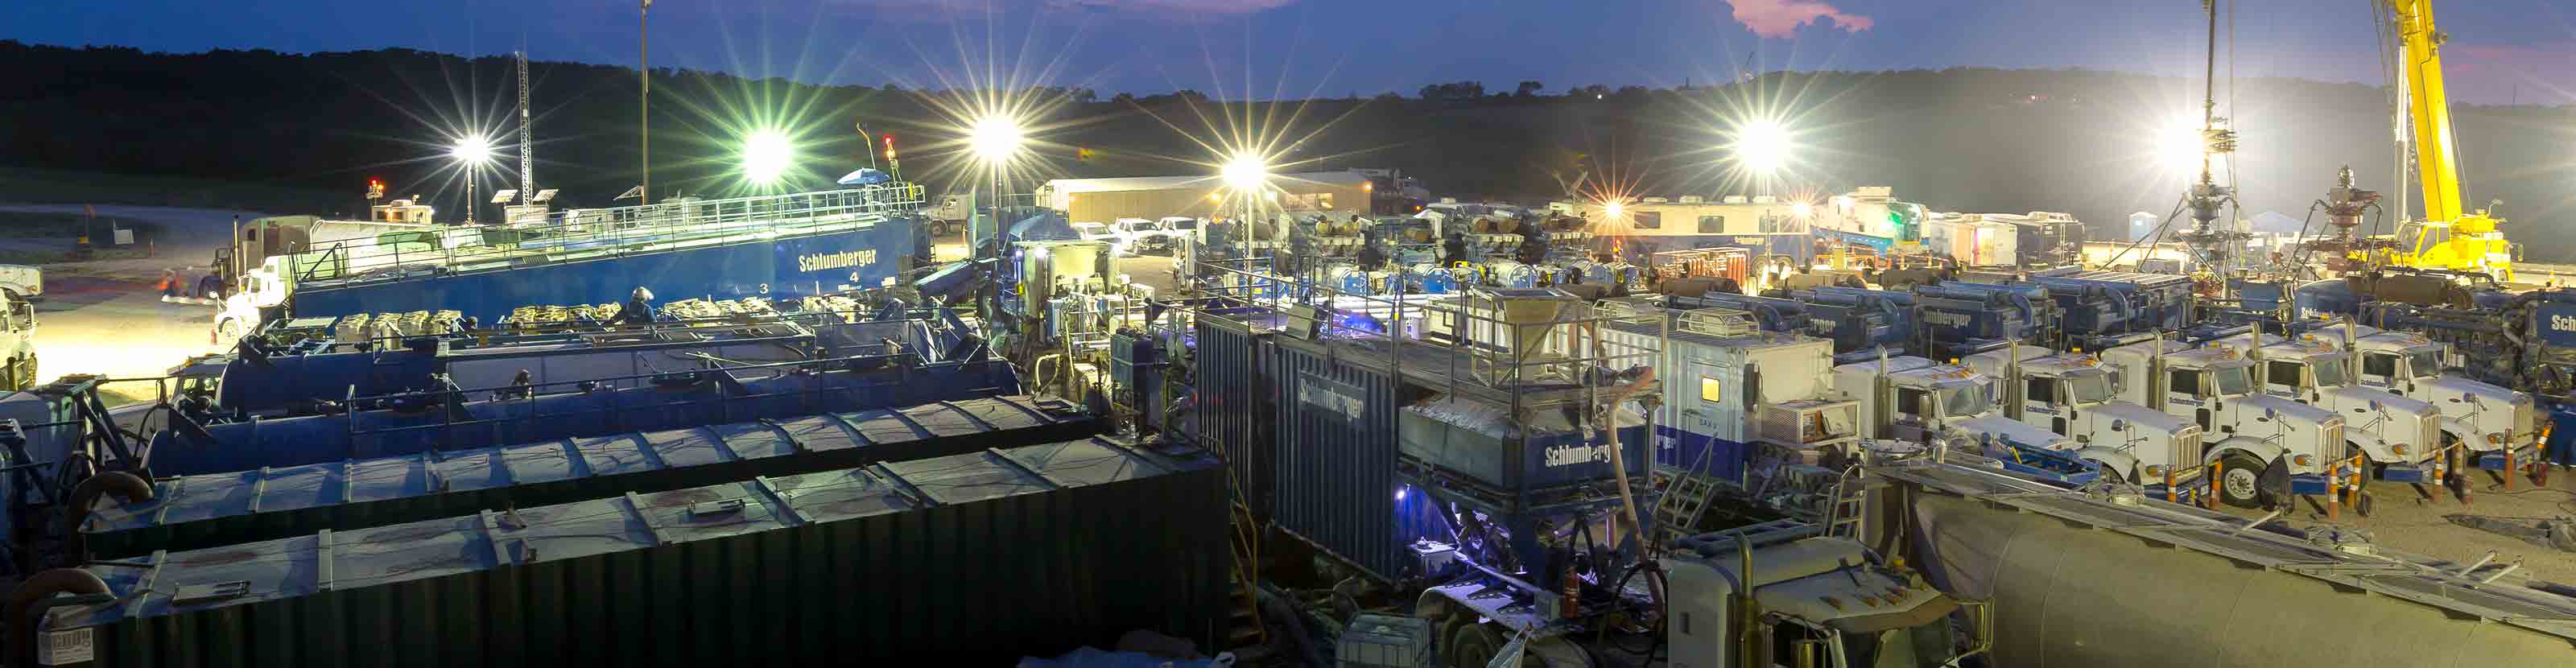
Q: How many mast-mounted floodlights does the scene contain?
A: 6